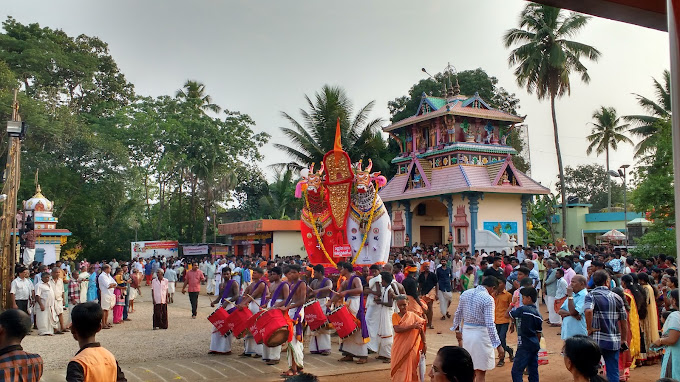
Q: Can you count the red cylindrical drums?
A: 6